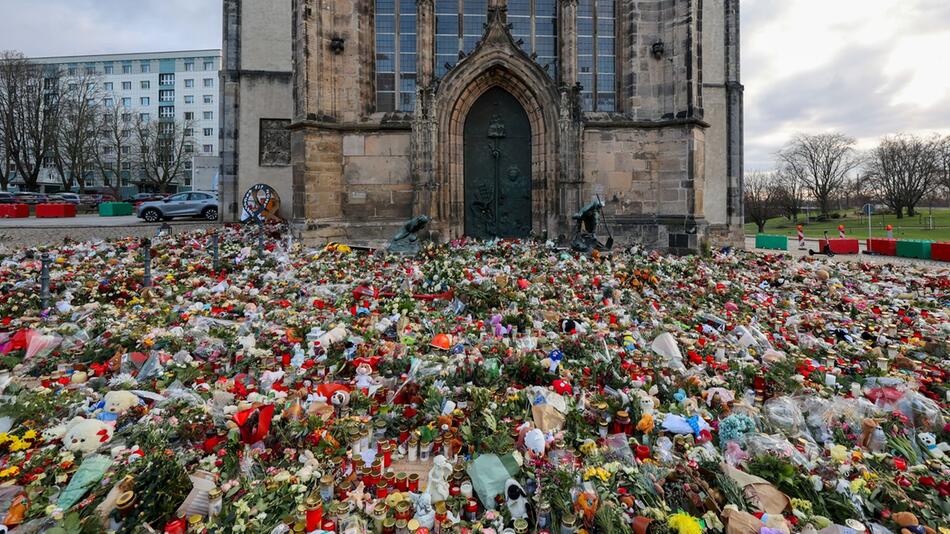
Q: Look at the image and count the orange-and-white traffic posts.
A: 3